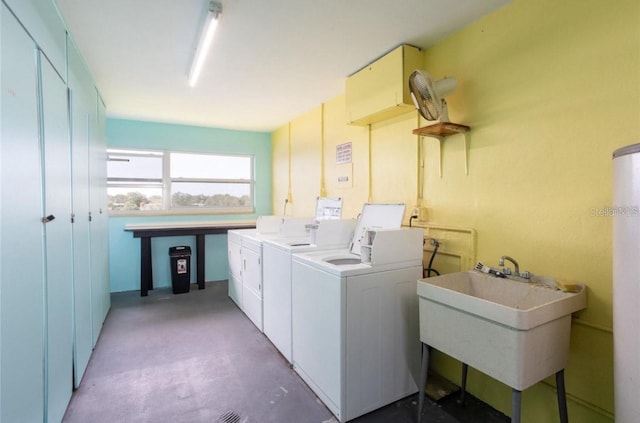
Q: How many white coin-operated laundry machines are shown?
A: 4